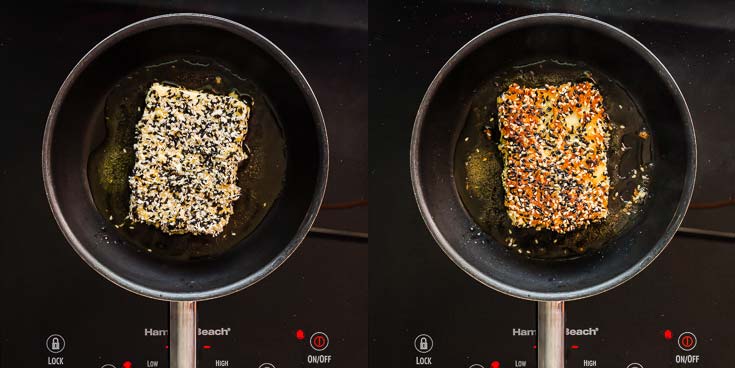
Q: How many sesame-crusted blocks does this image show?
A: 2